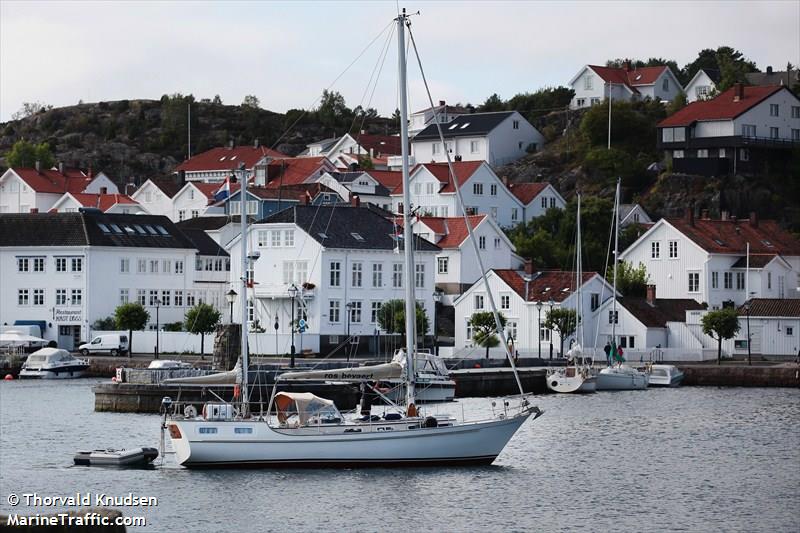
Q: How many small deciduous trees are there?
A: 6